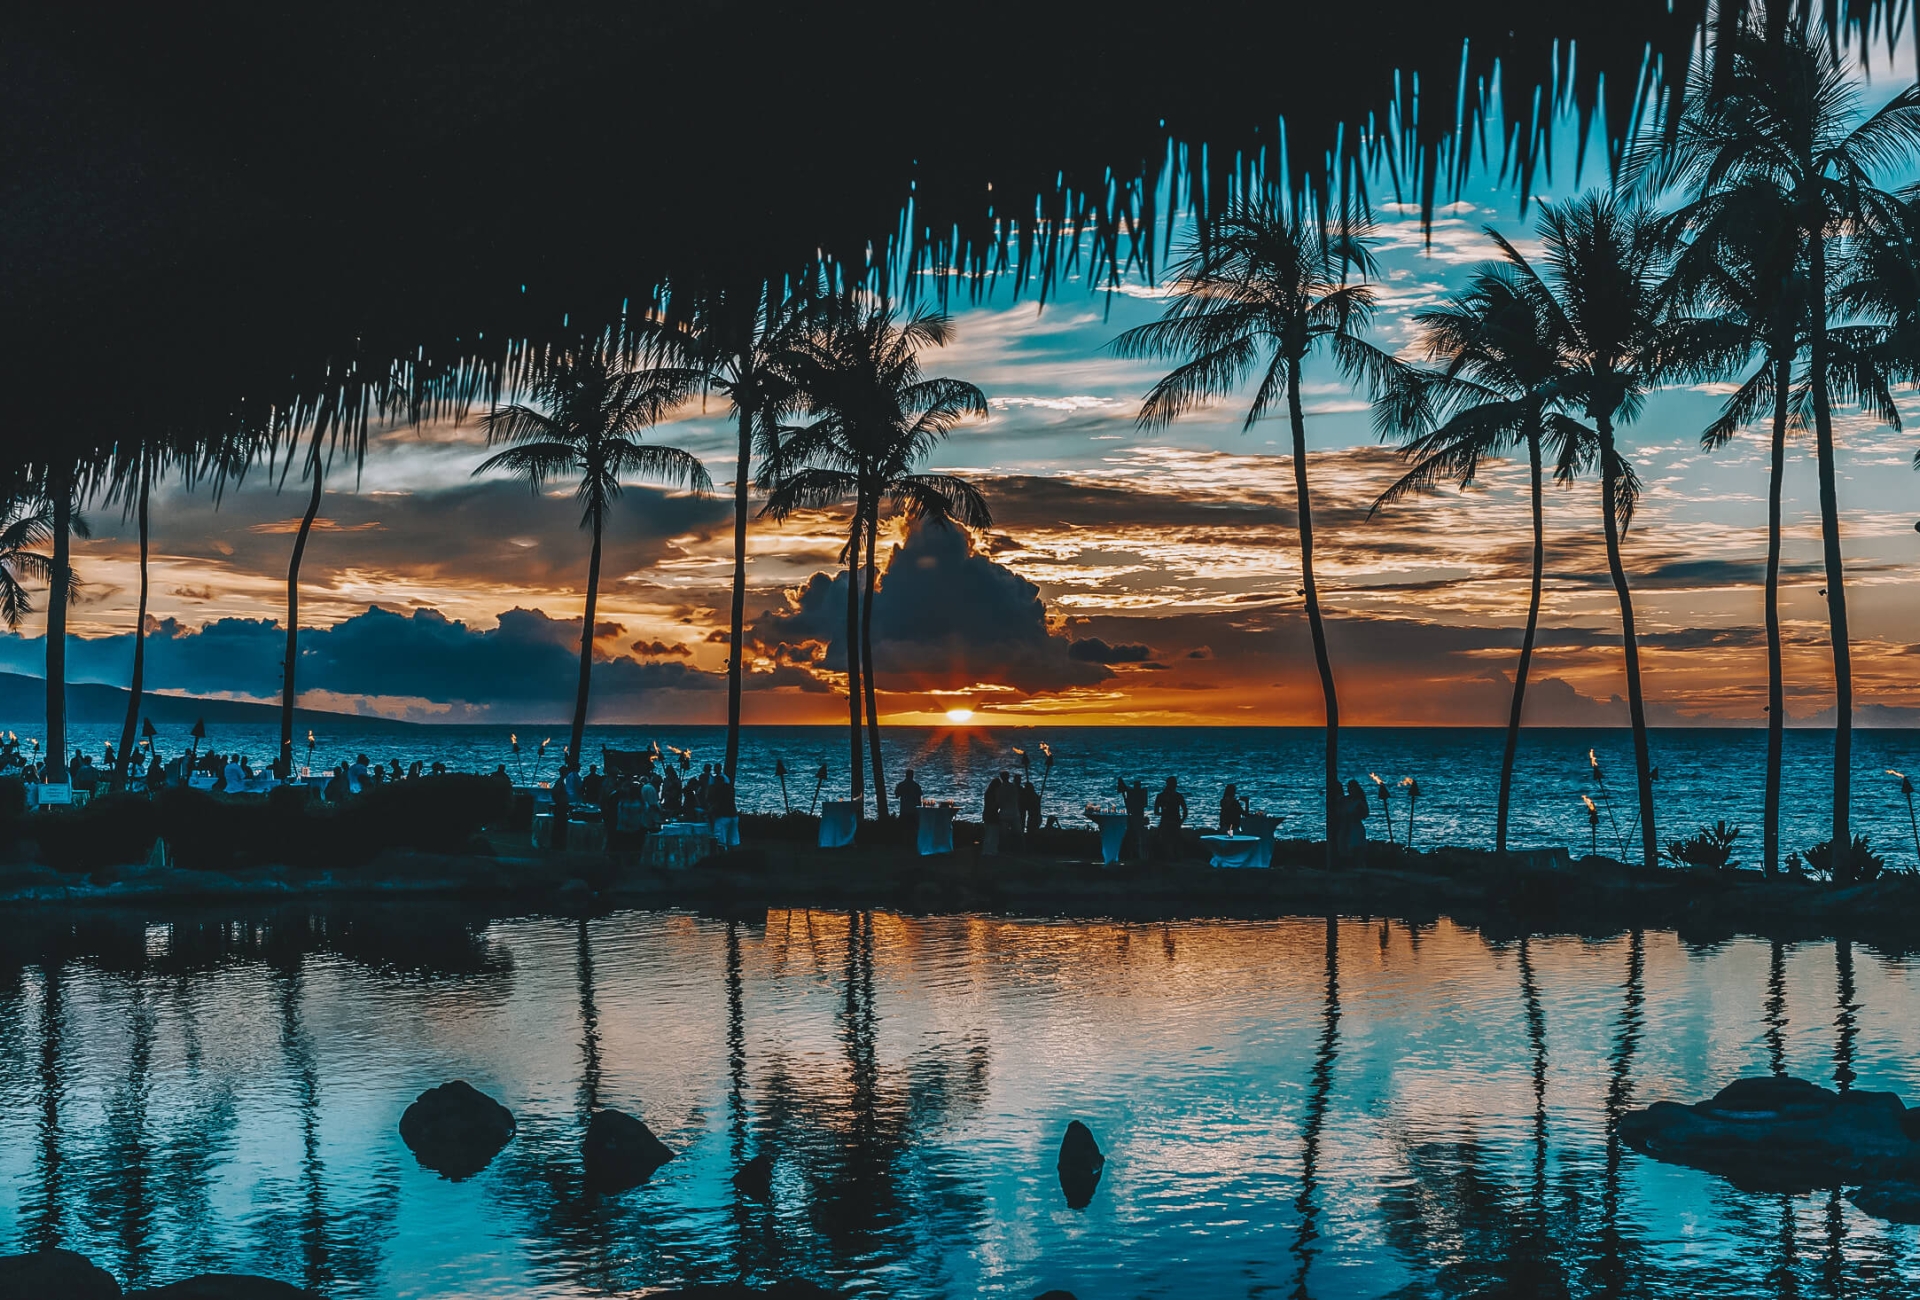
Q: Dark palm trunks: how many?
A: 12